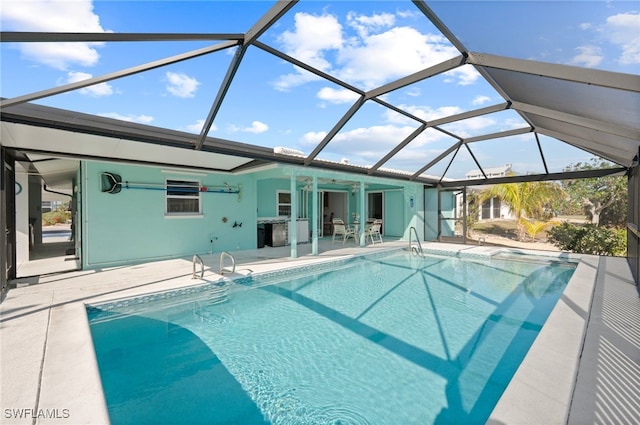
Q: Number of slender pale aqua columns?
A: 3